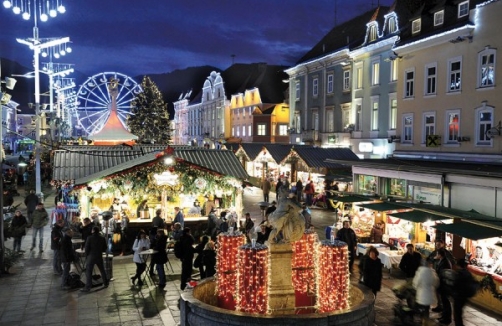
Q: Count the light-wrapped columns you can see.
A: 4